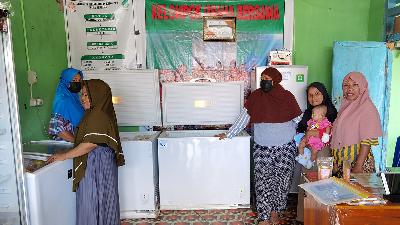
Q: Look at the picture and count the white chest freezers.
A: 3